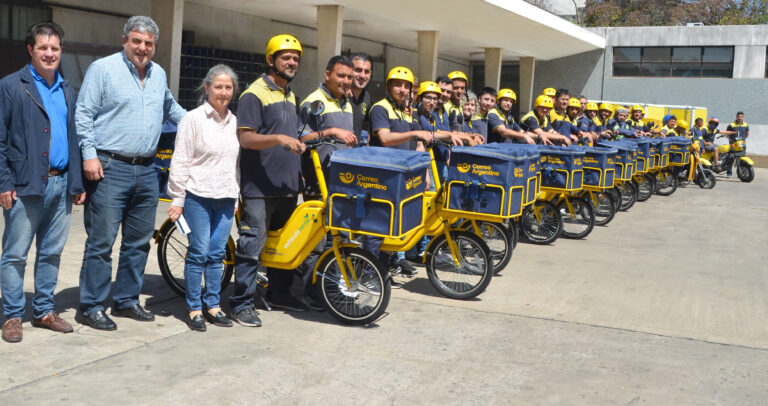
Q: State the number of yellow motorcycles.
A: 2